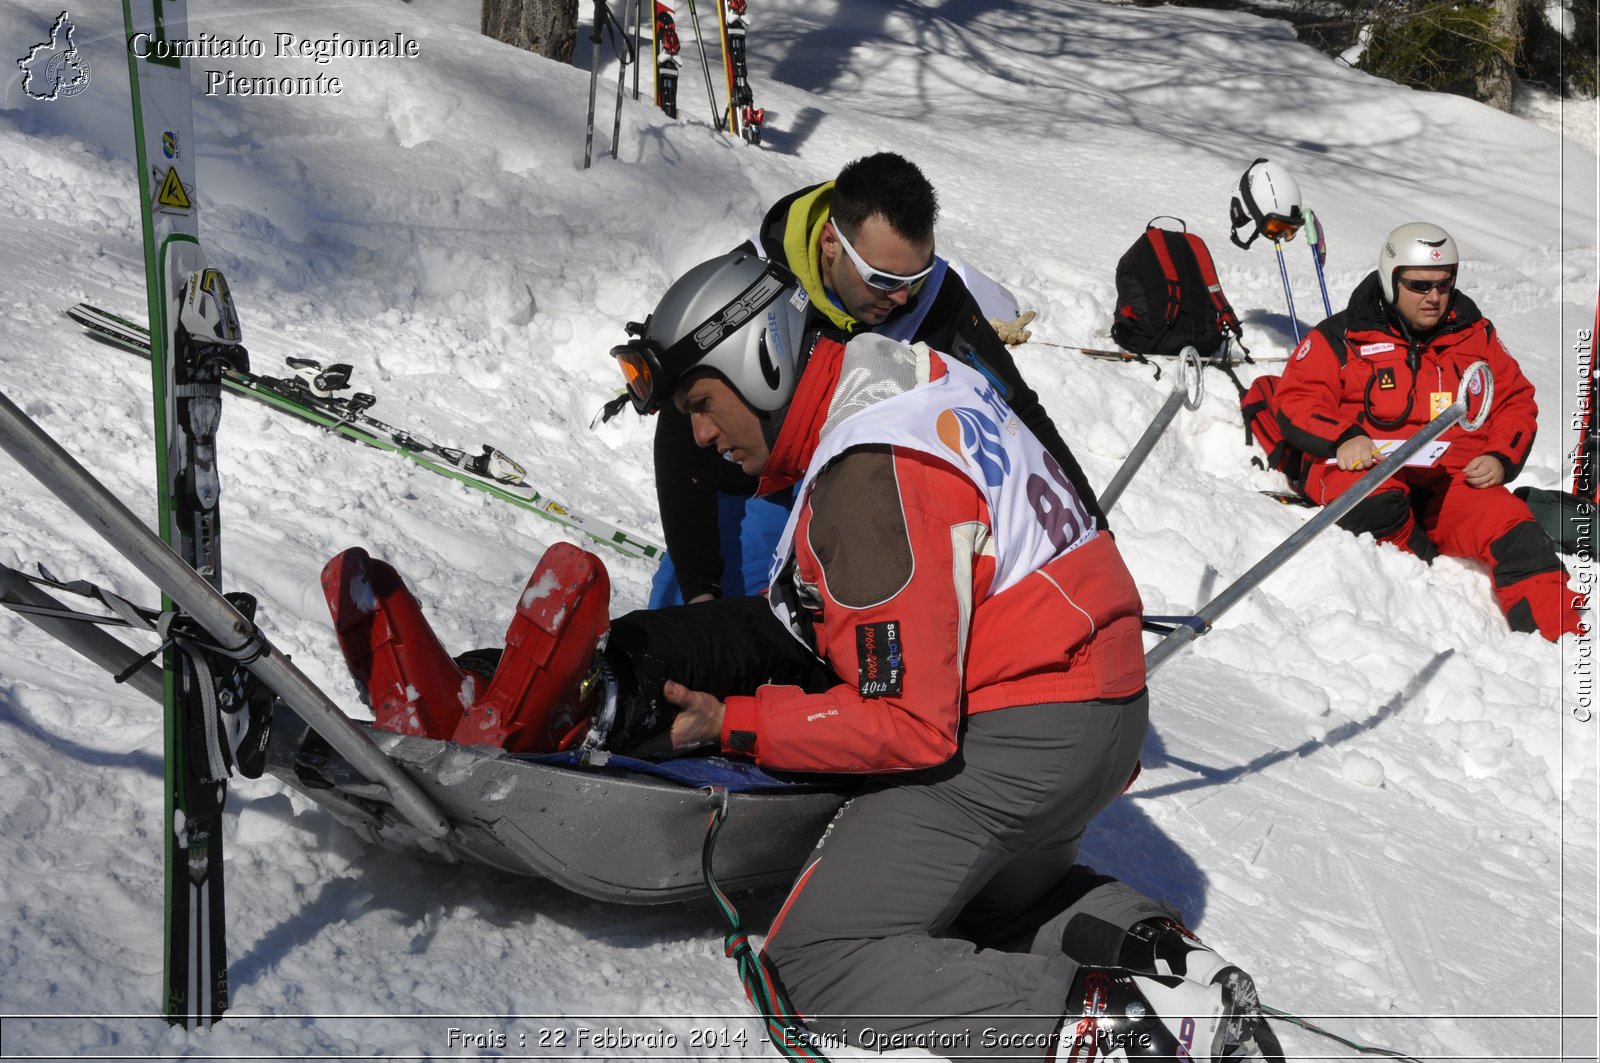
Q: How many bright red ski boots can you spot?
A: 2